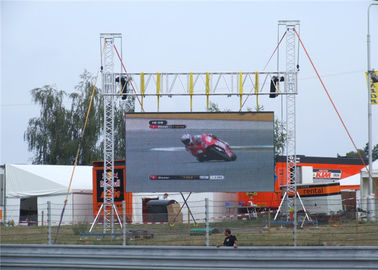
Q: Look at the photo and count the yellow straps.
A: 6